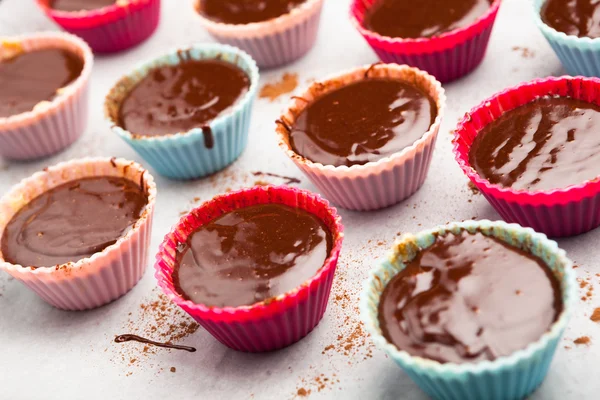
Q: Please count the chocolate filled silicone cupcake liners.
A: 11